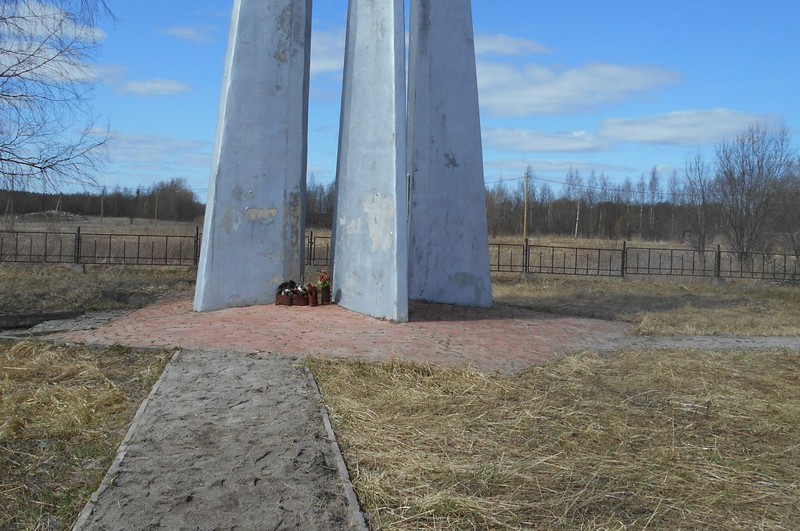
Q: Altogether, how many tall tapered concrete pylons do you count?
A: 3